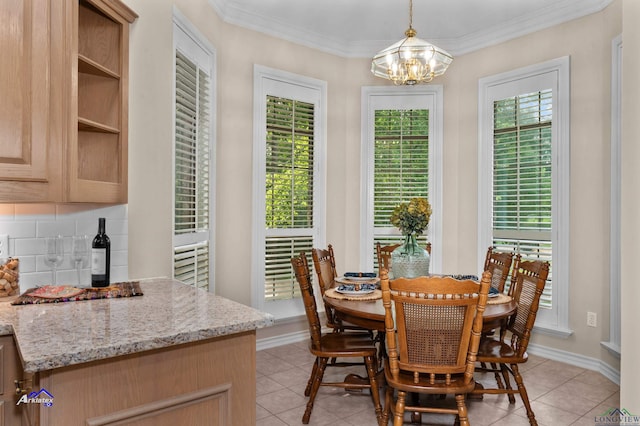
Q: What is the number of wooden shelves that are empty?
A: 3